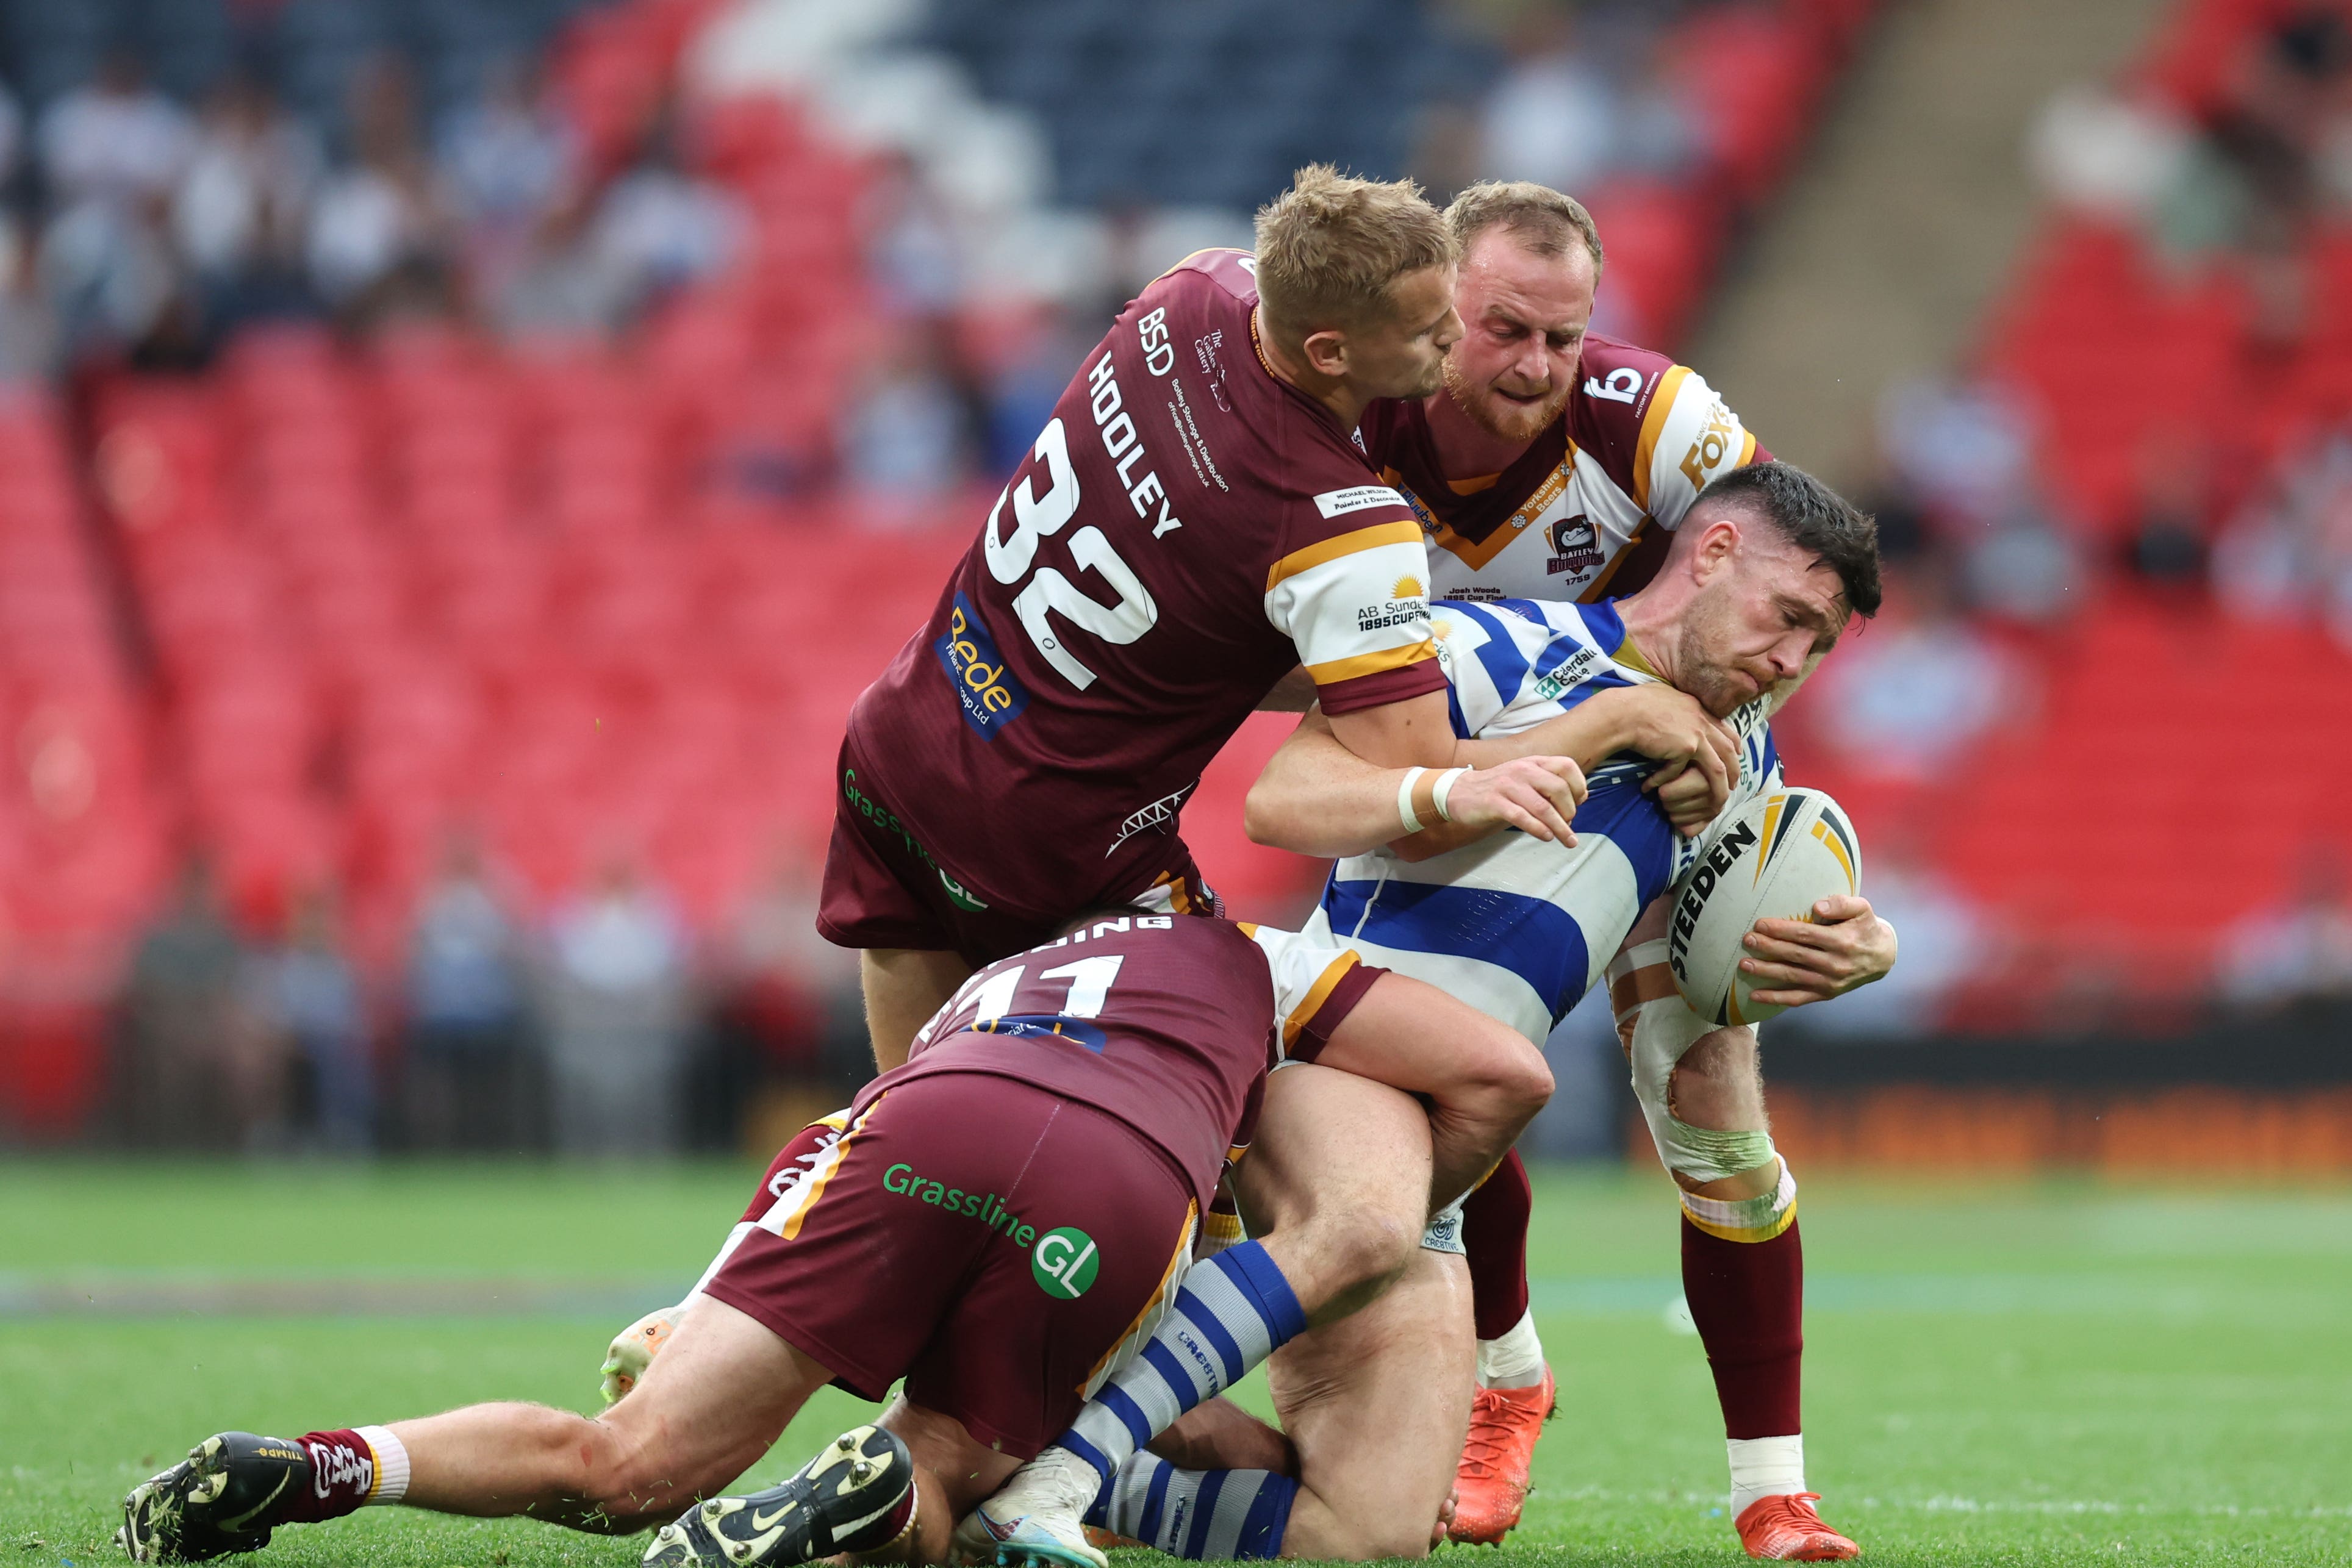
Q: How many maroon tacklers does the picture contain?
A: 3